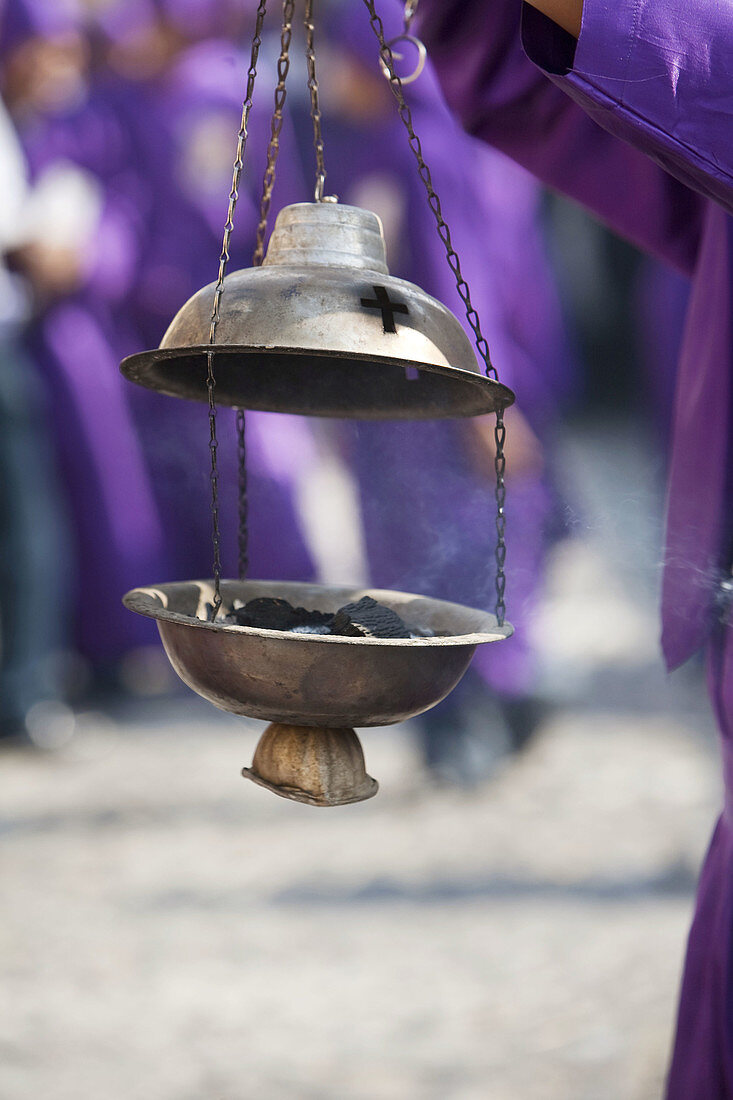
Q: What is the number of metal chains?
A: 4